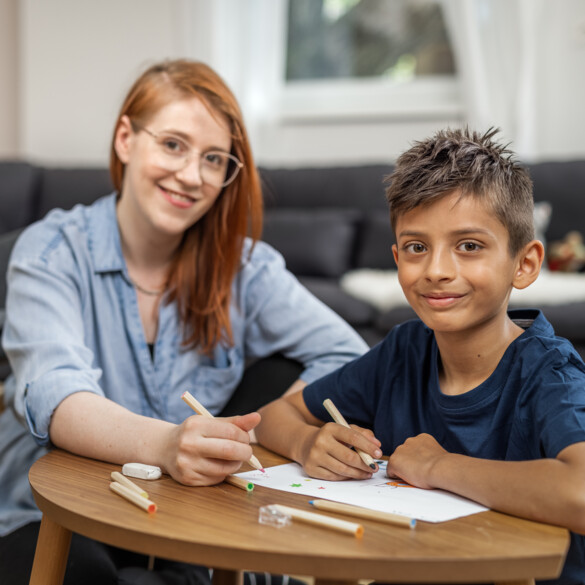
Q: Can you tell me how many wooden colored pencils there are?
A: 7